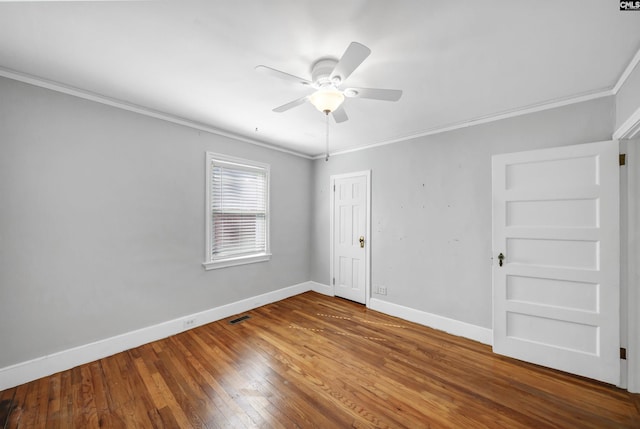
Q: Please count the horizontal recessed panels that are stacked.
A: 5